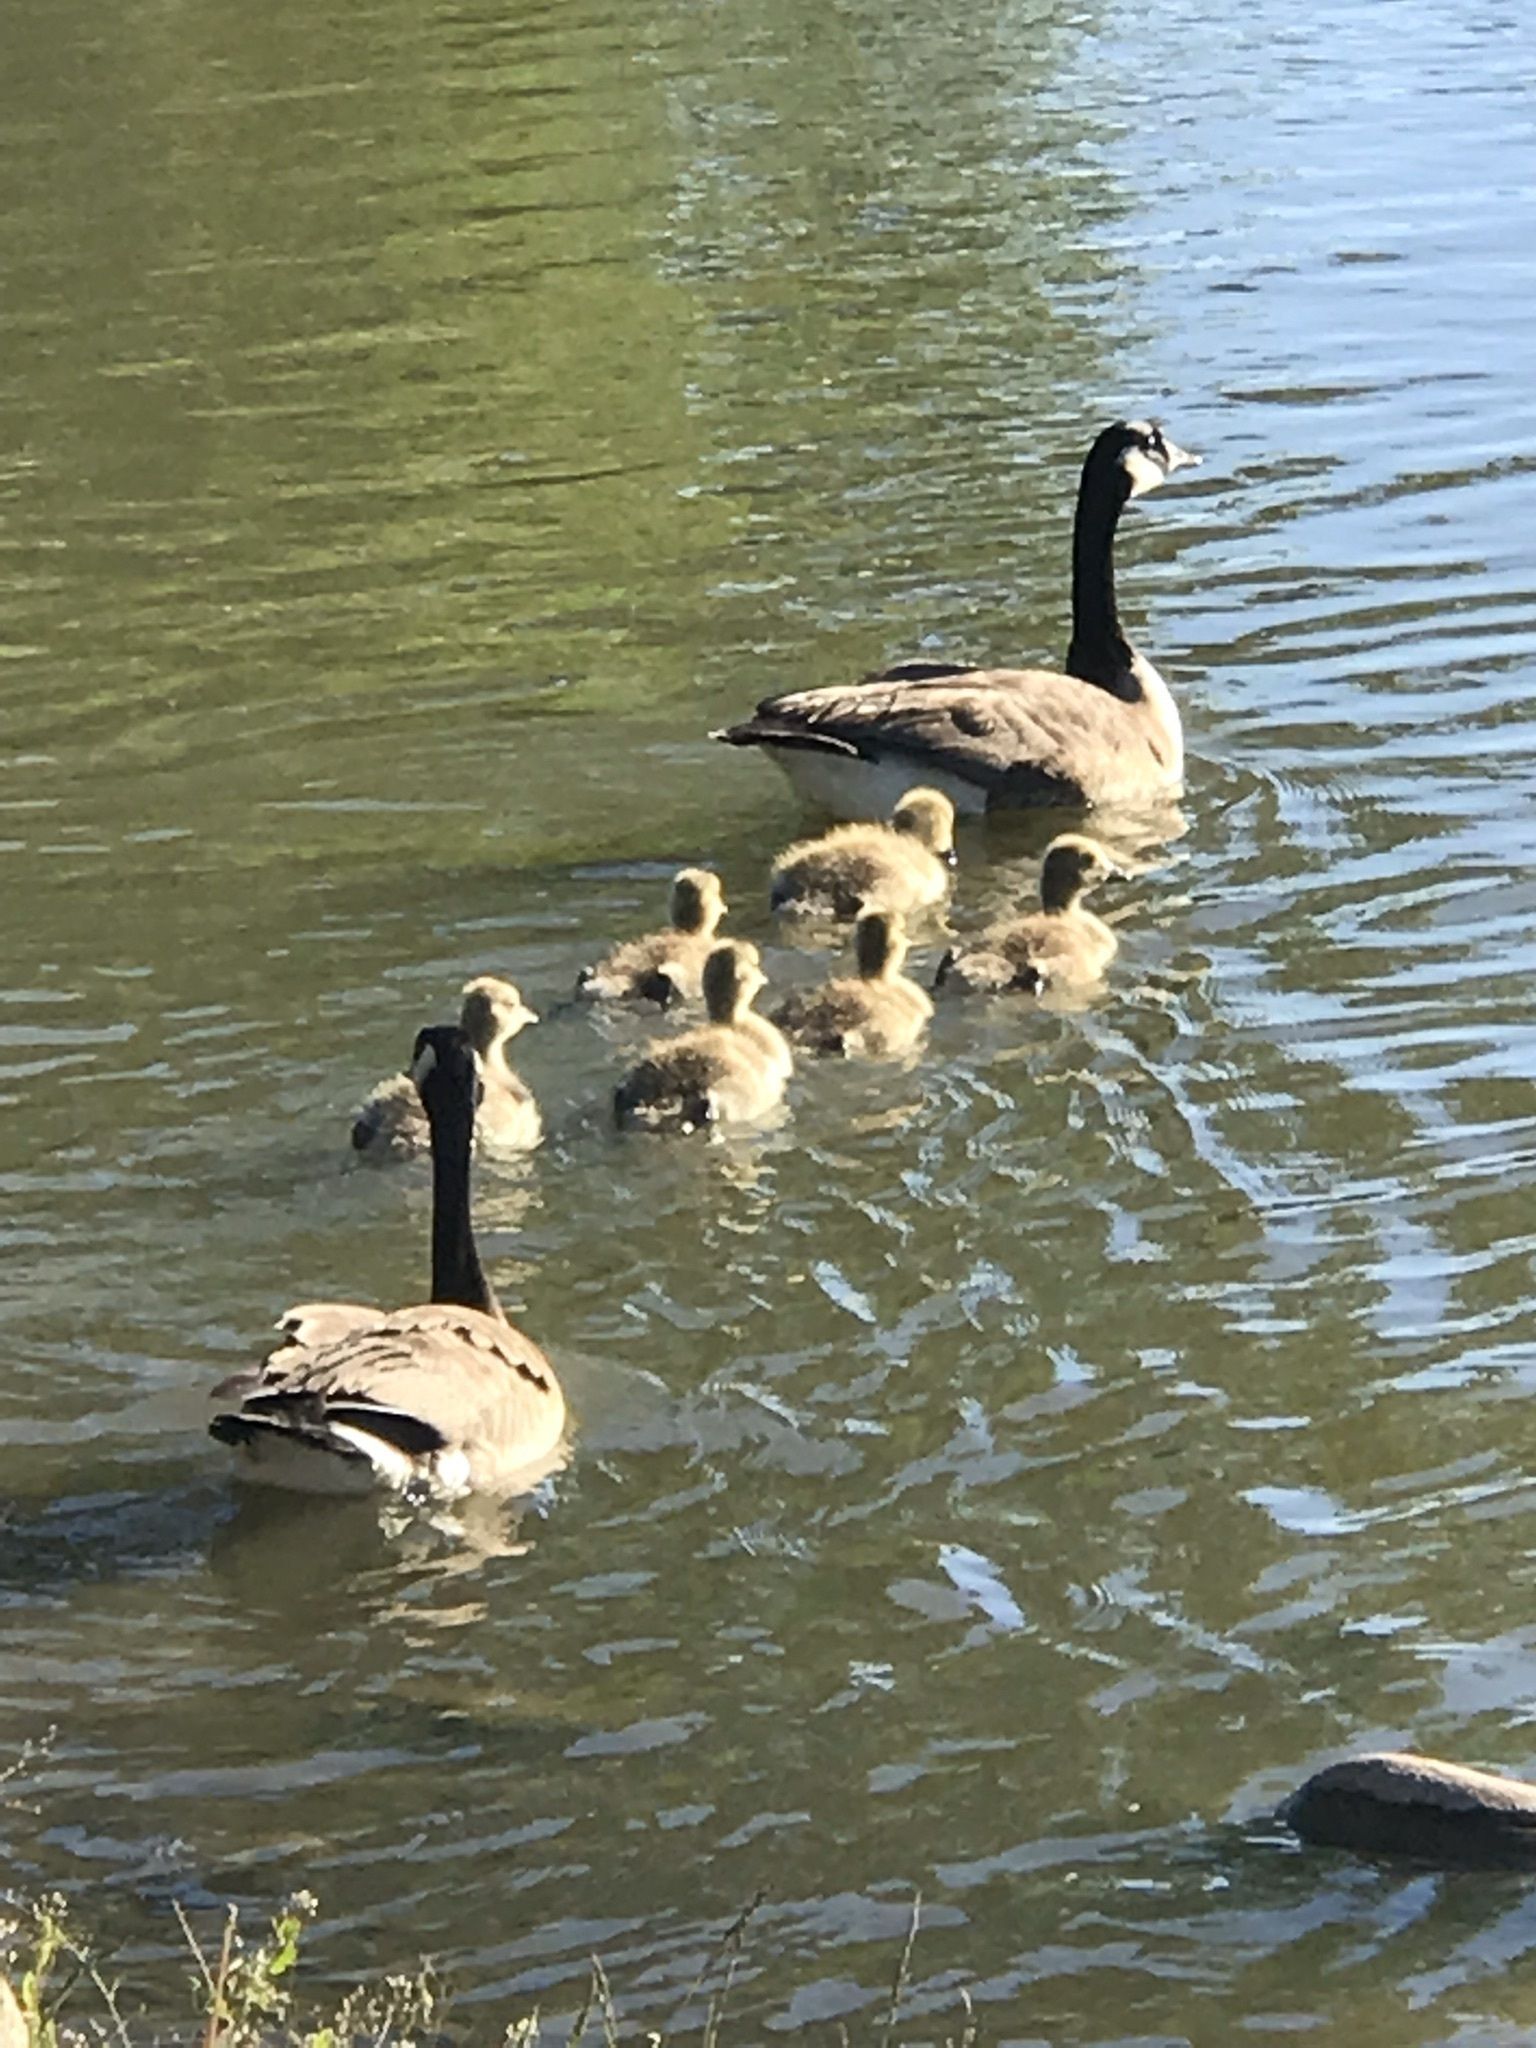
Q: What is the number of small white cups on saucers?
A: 0